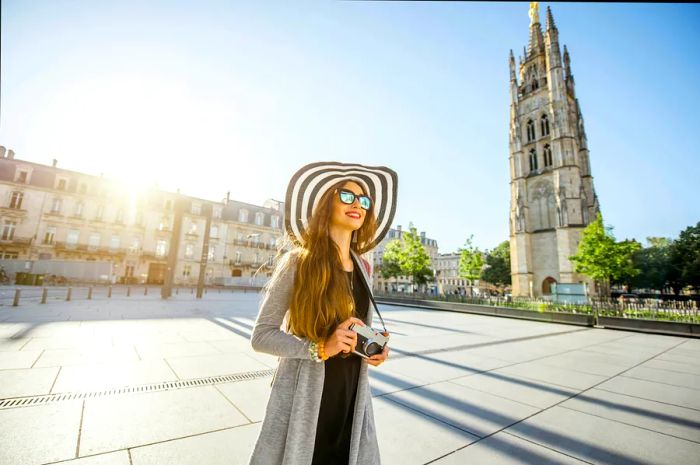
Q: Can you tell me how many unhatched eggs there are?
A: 0